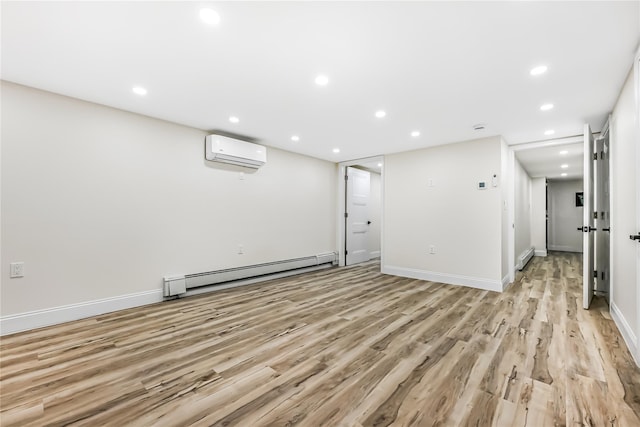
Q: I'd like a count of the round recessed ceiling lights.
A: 15